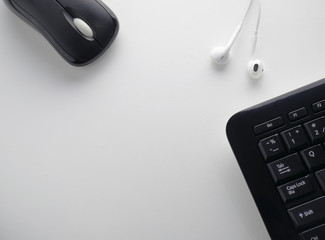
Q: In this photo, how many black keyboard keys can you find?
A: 12